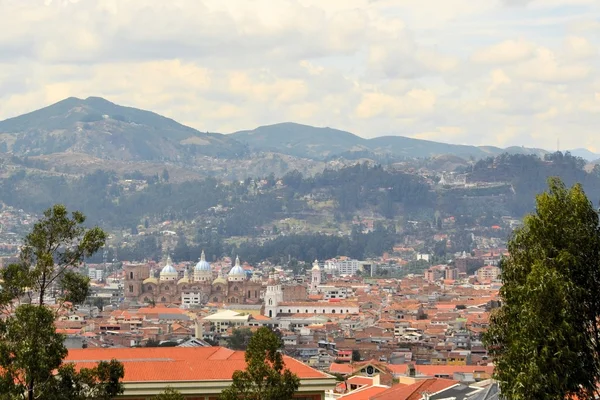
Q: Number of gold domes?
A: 3